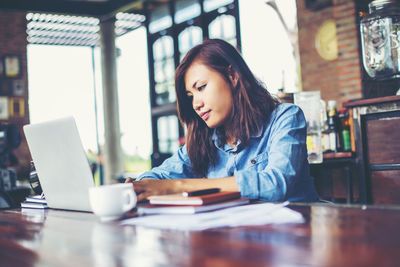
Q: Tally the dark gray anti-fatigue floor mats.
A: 0